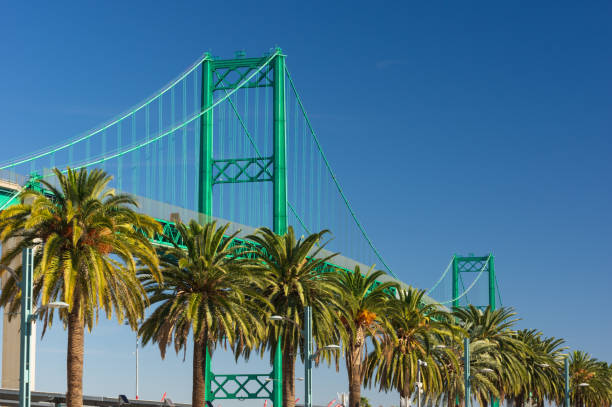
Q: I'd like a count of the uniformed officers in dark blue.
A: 0